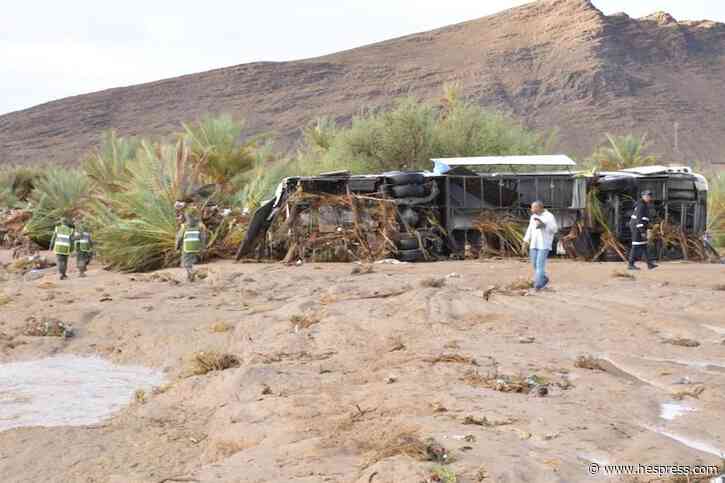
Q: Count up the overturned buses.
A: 1